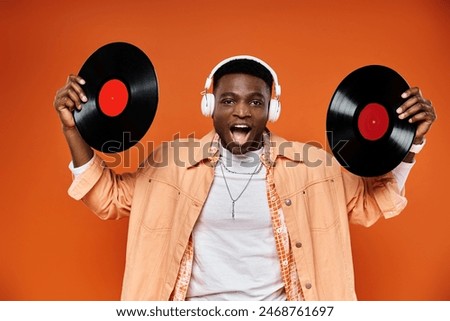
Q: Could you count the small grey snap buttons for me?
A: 3